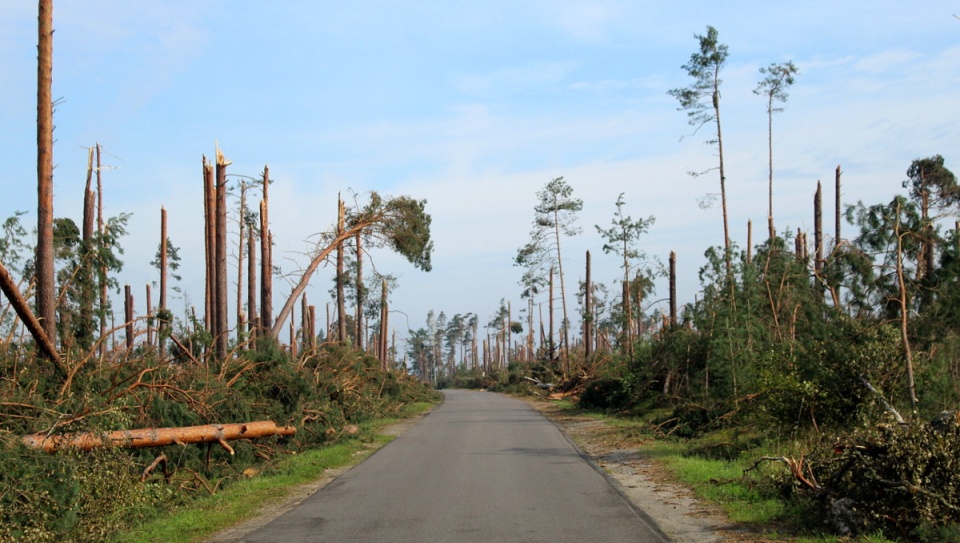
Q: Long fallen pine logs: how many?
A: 1